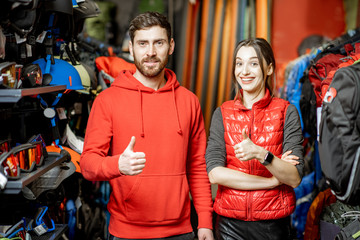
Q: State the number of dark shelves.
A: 3